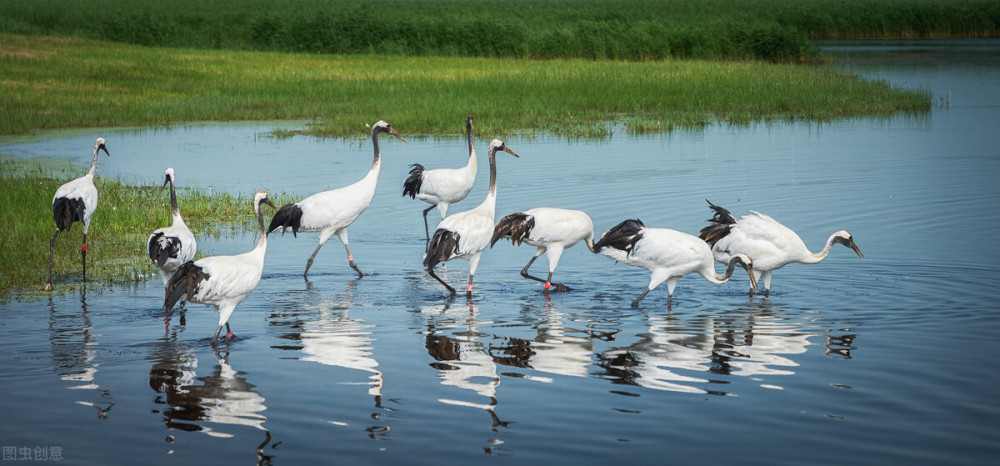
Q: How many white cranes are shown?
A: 9